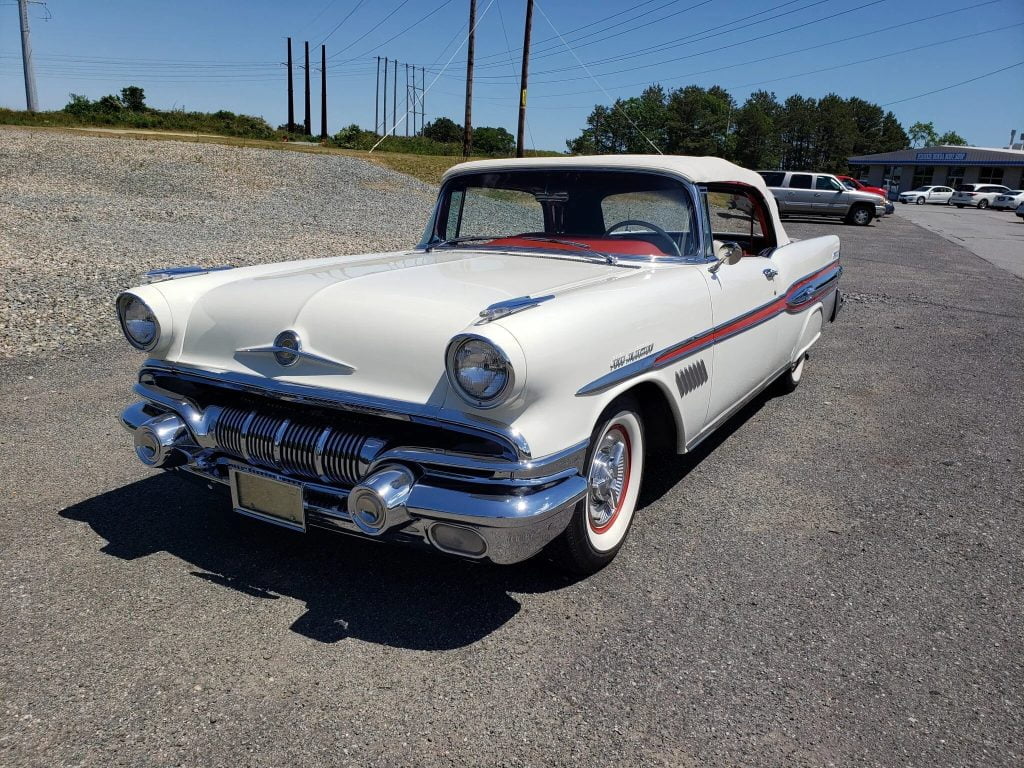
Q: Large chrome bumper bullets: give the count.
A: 2